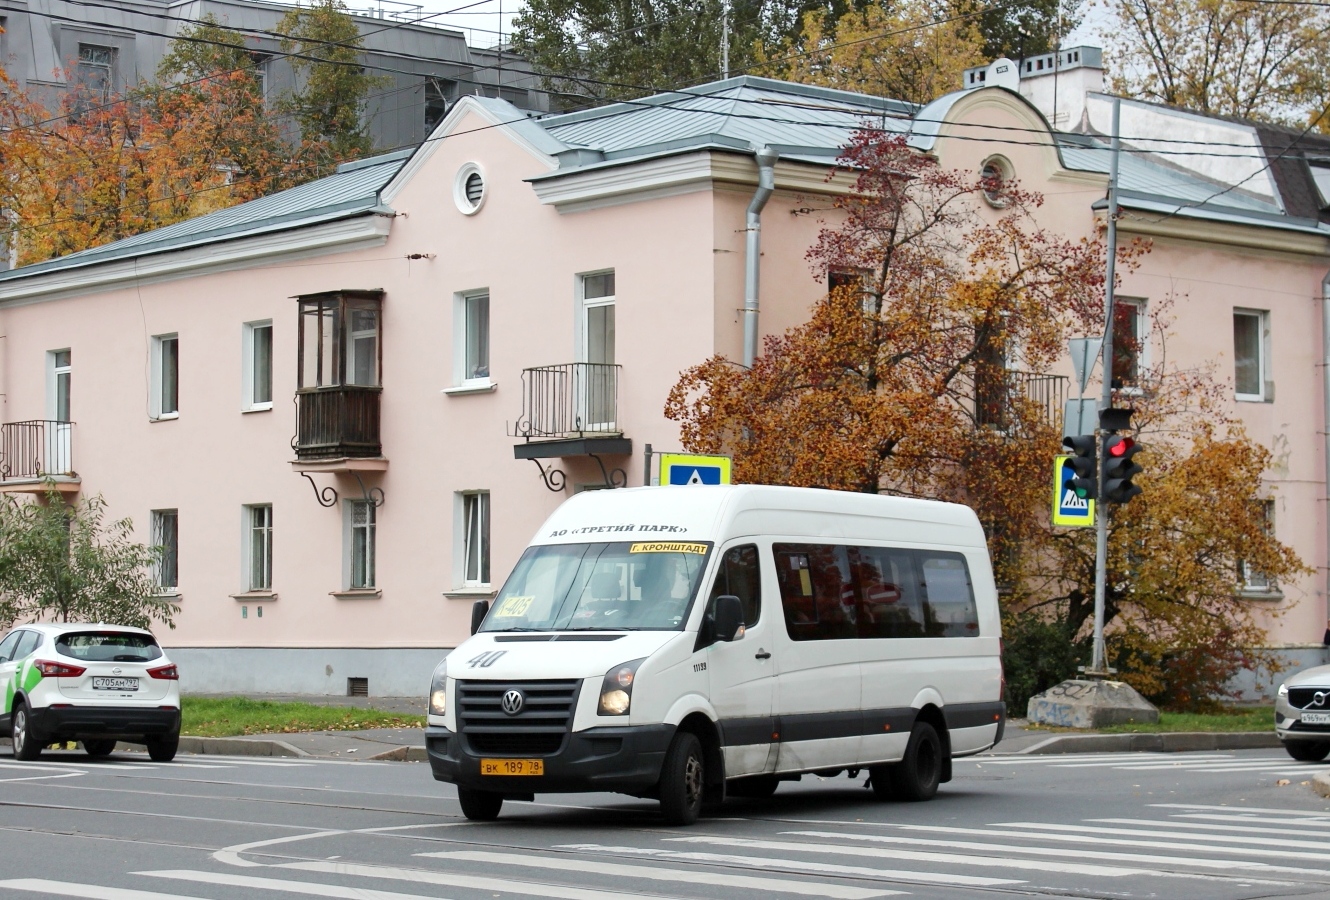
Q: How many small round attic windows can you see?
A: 2